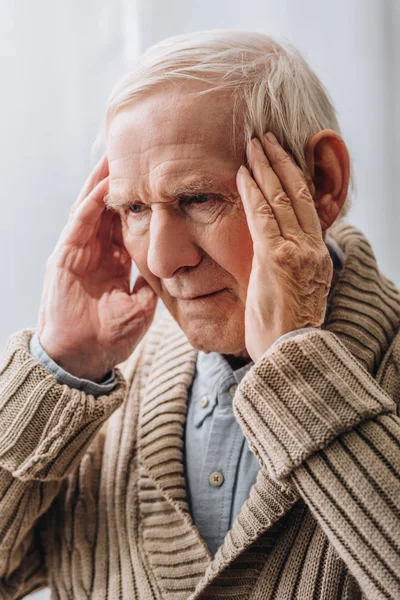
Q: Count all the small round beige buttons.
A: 3